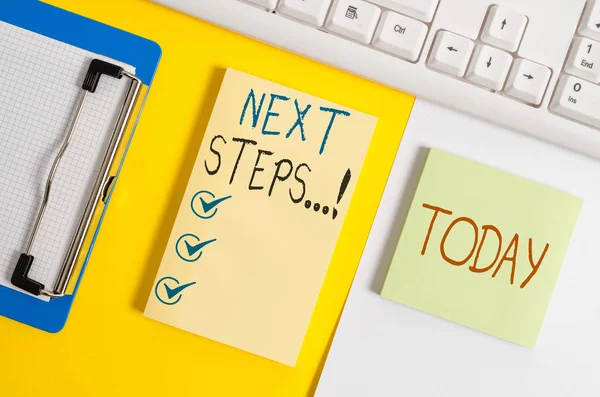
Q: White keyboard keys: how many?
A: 12